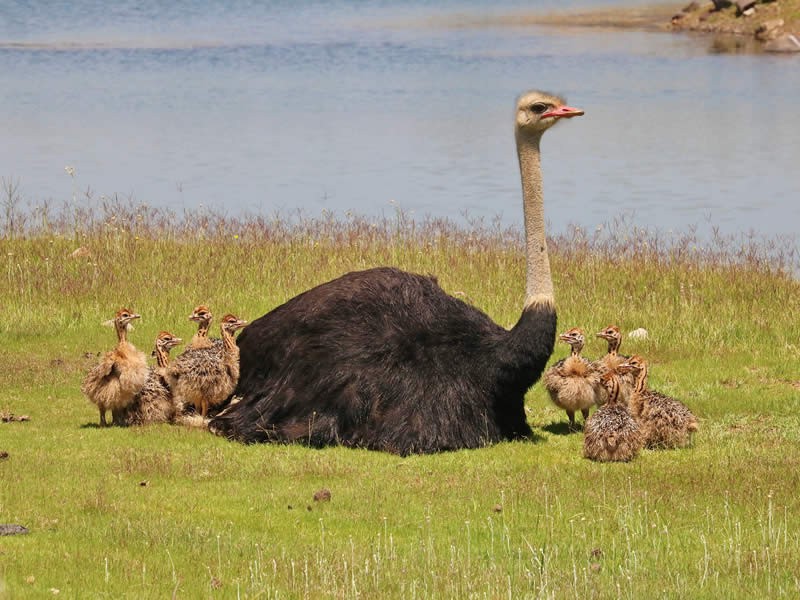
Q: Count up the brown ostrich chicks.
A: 8